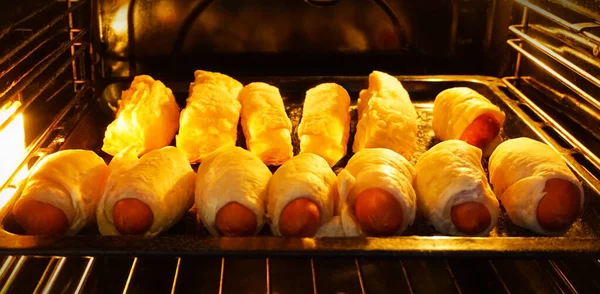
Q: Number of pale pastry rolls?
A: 13